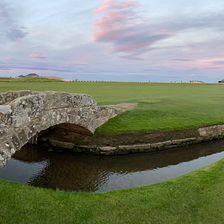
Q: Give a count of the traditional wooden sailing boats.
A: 0